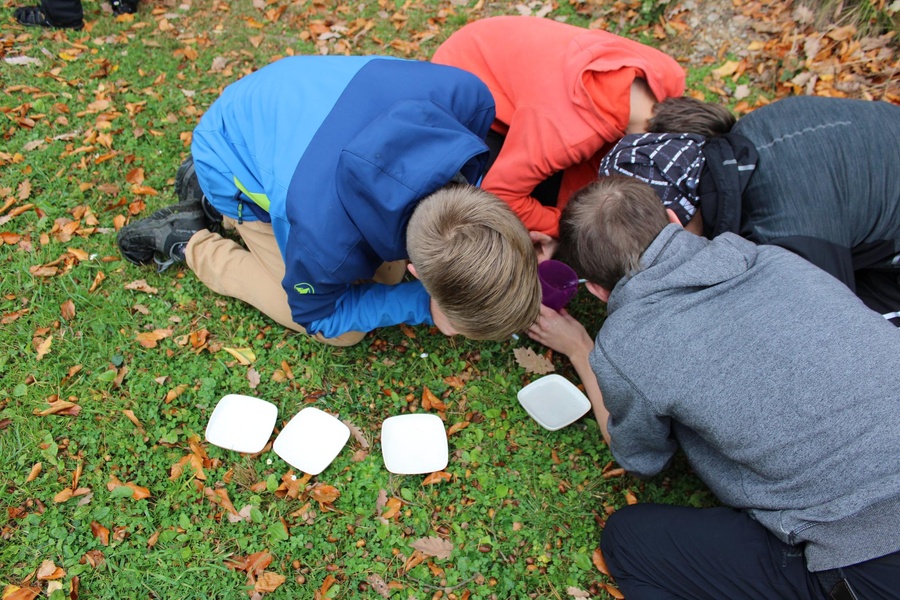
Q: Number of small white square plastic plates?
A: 4